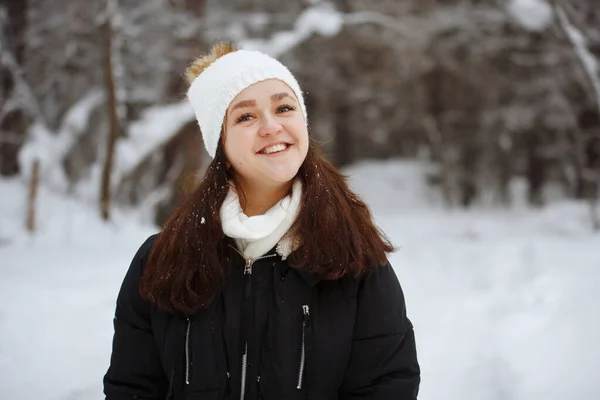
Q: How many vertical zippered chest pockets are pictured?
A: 2